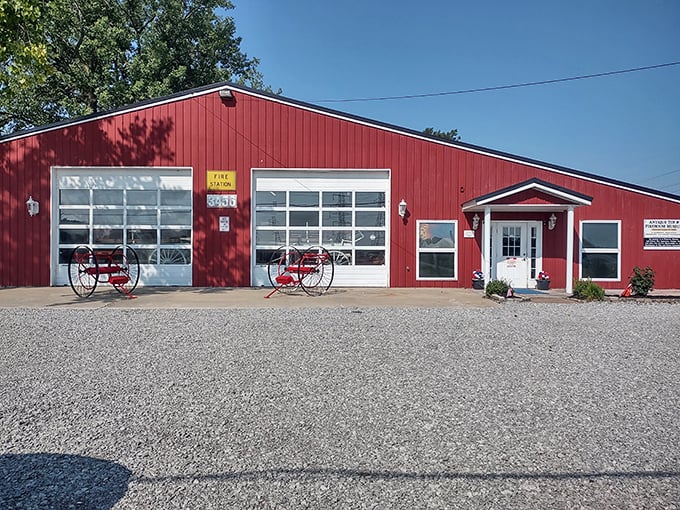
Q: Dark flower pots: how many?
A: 2